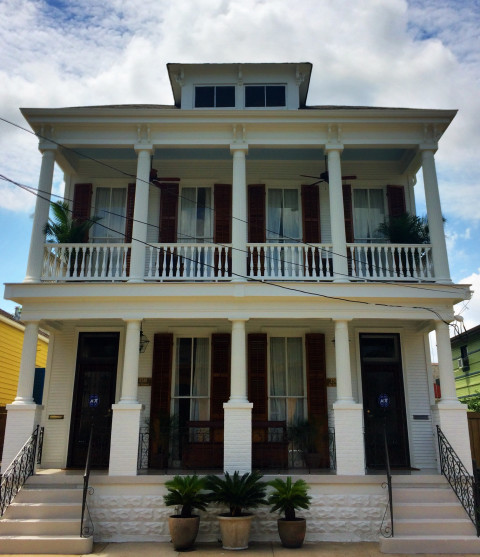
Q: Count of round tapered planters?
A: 3